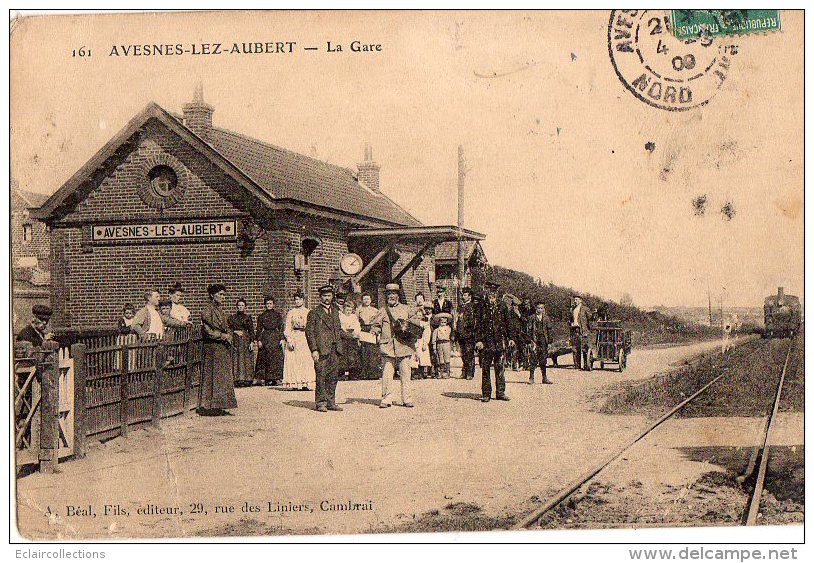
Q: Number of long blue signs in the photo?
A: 0